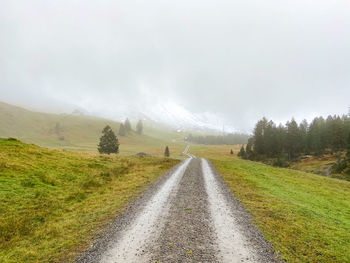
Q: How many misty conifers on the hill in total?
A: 3